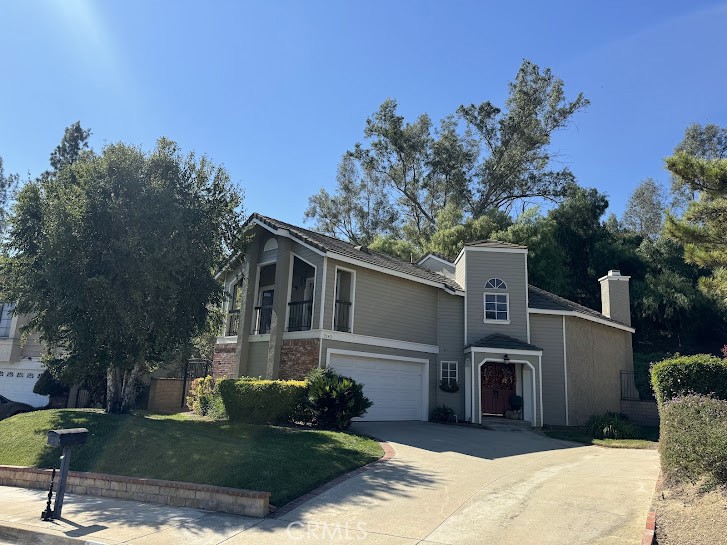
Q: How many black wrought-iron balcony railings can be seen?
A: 4